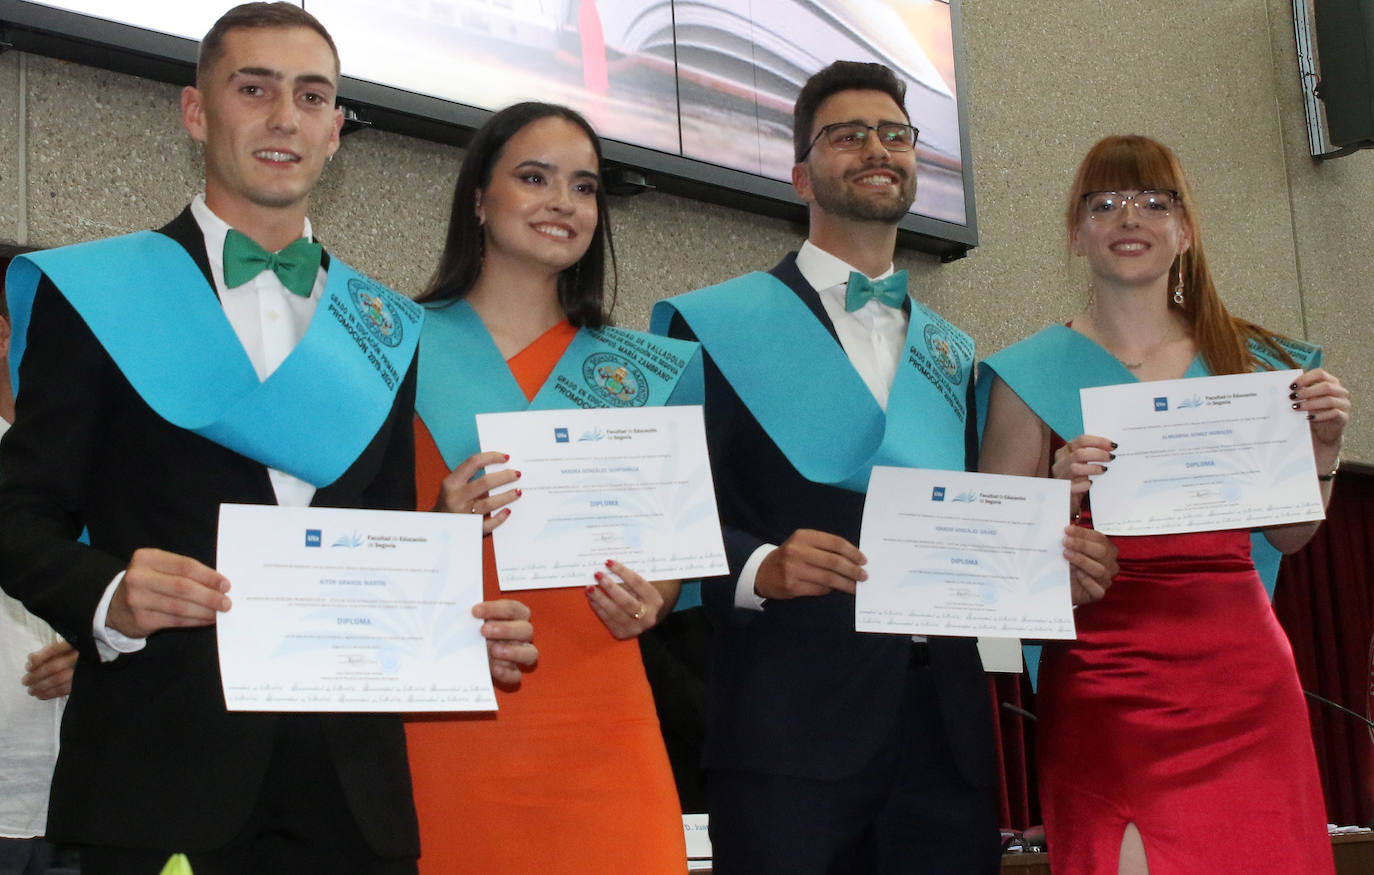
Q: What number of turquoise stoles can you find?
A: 4